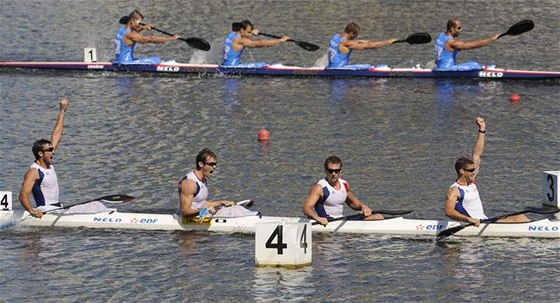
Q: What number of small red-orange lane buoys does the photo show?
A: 2